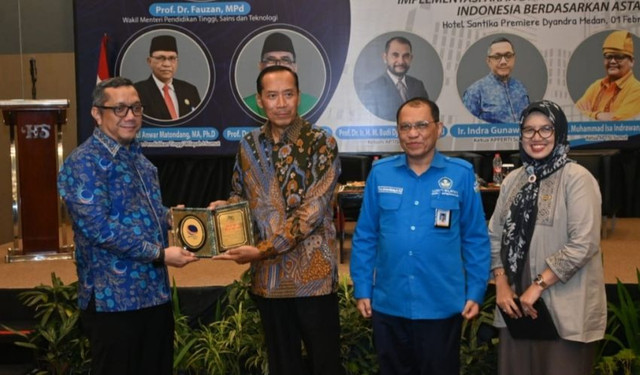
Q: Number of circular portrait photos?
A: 5